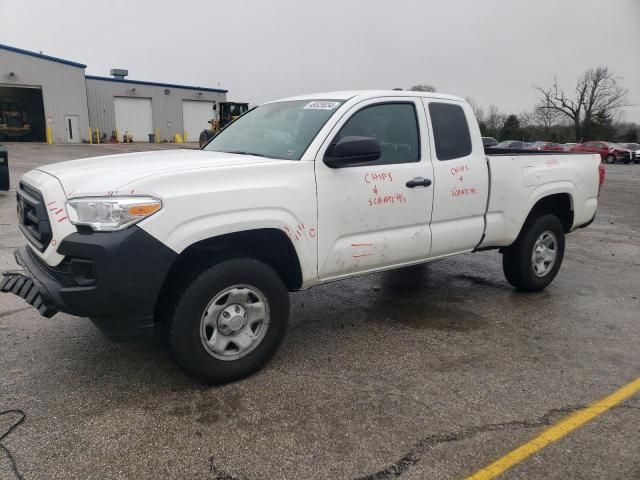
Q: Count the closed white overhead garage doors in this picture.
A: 2